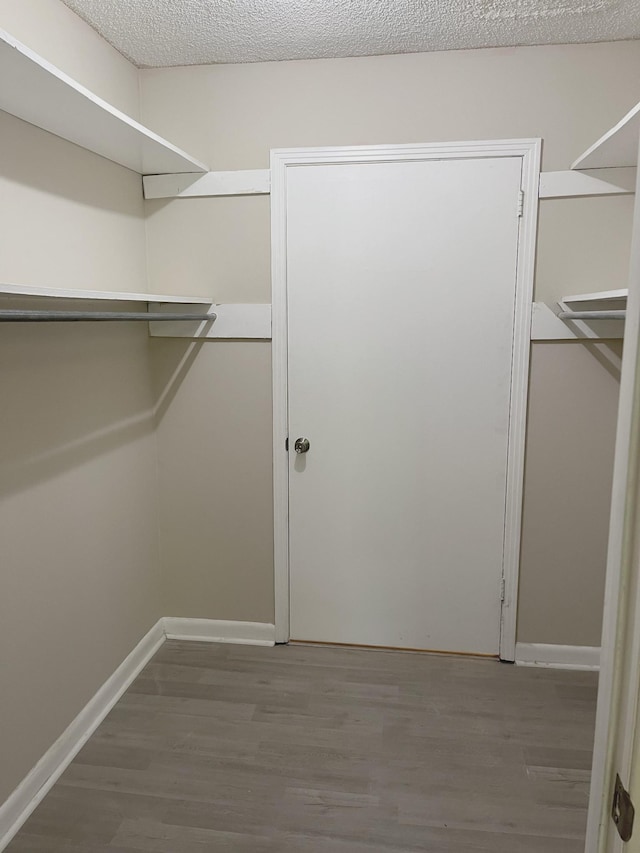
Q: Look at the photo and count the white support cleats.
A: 4